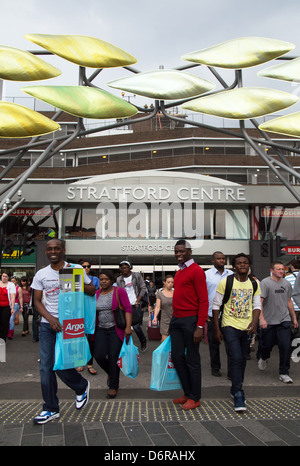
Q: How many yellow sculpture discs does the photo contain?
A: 9